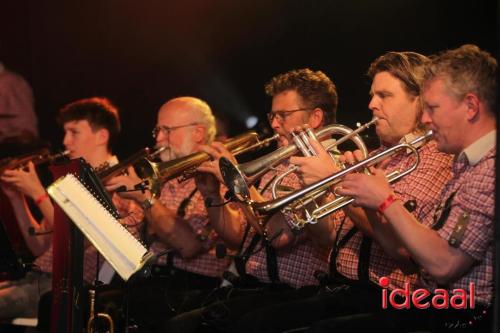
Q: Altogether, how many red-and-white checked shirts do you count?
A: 5